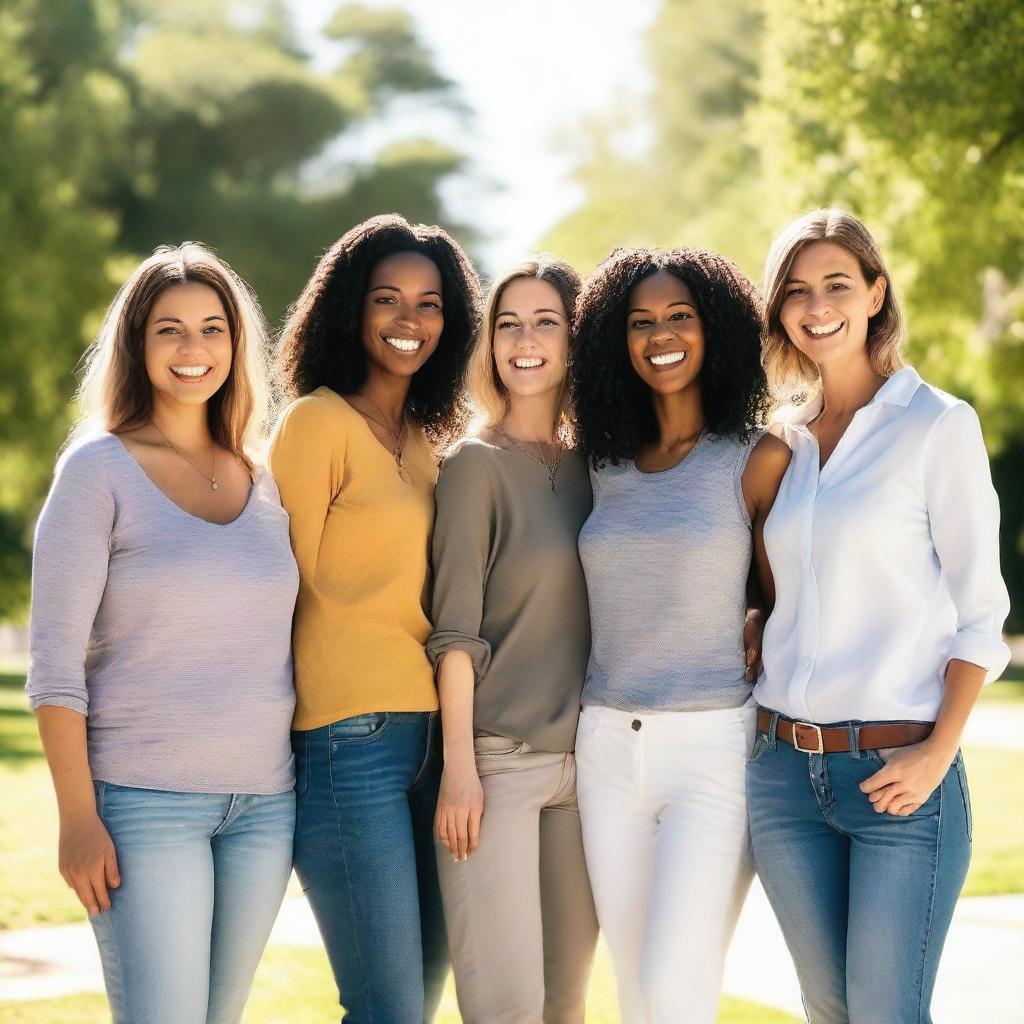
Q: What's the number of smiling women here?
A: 5